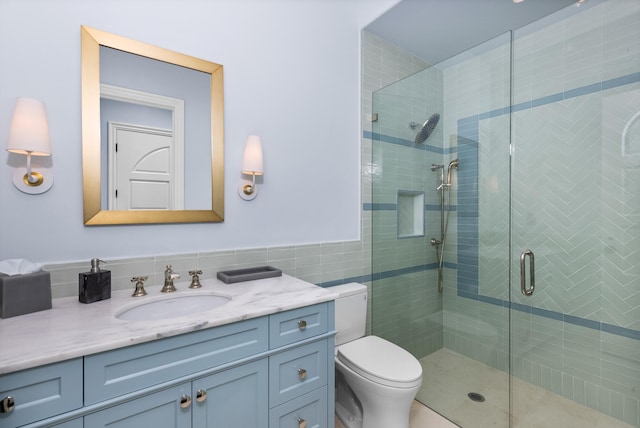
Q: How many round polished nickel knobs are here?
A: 6